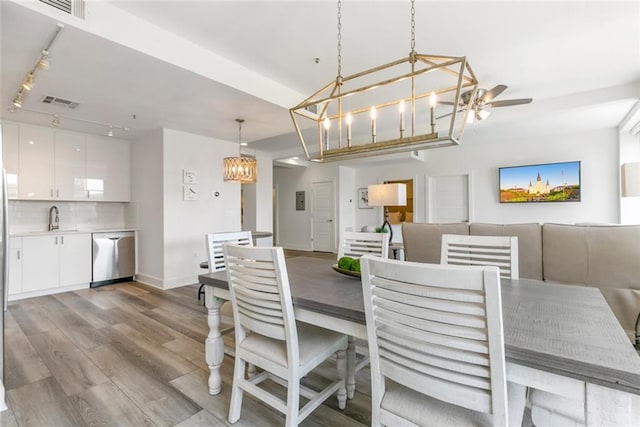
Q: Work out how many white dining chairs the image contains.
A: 5